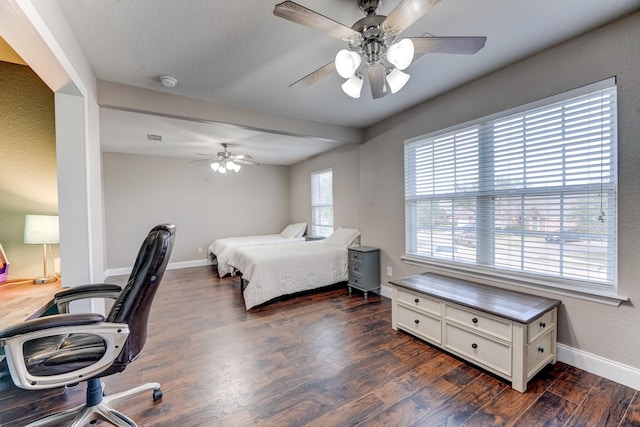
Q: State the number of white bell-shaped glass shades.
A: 8